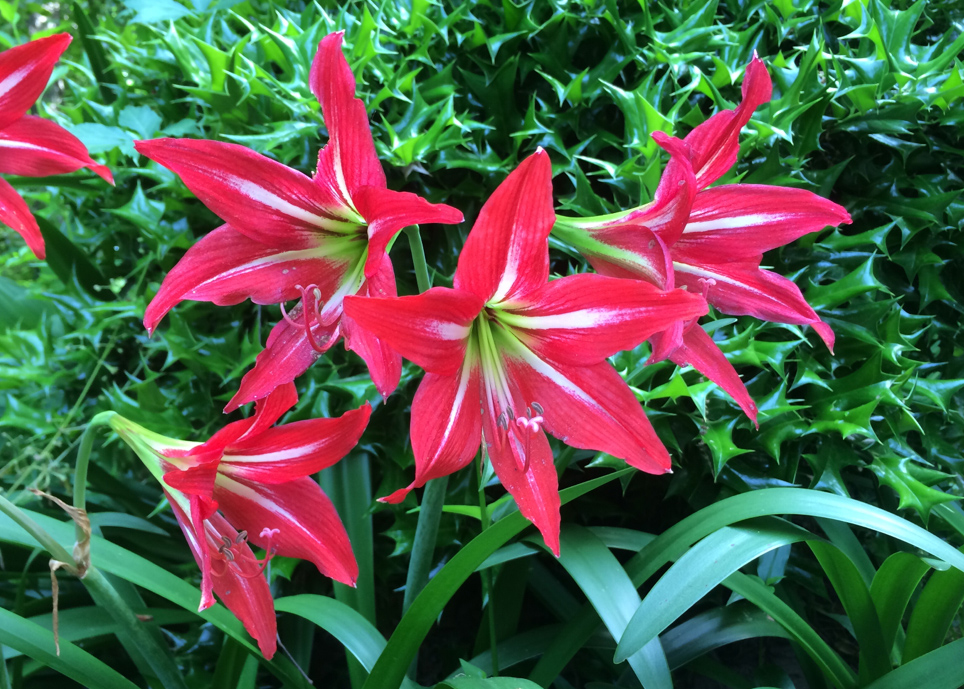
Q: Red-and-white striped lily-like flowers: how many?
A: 5